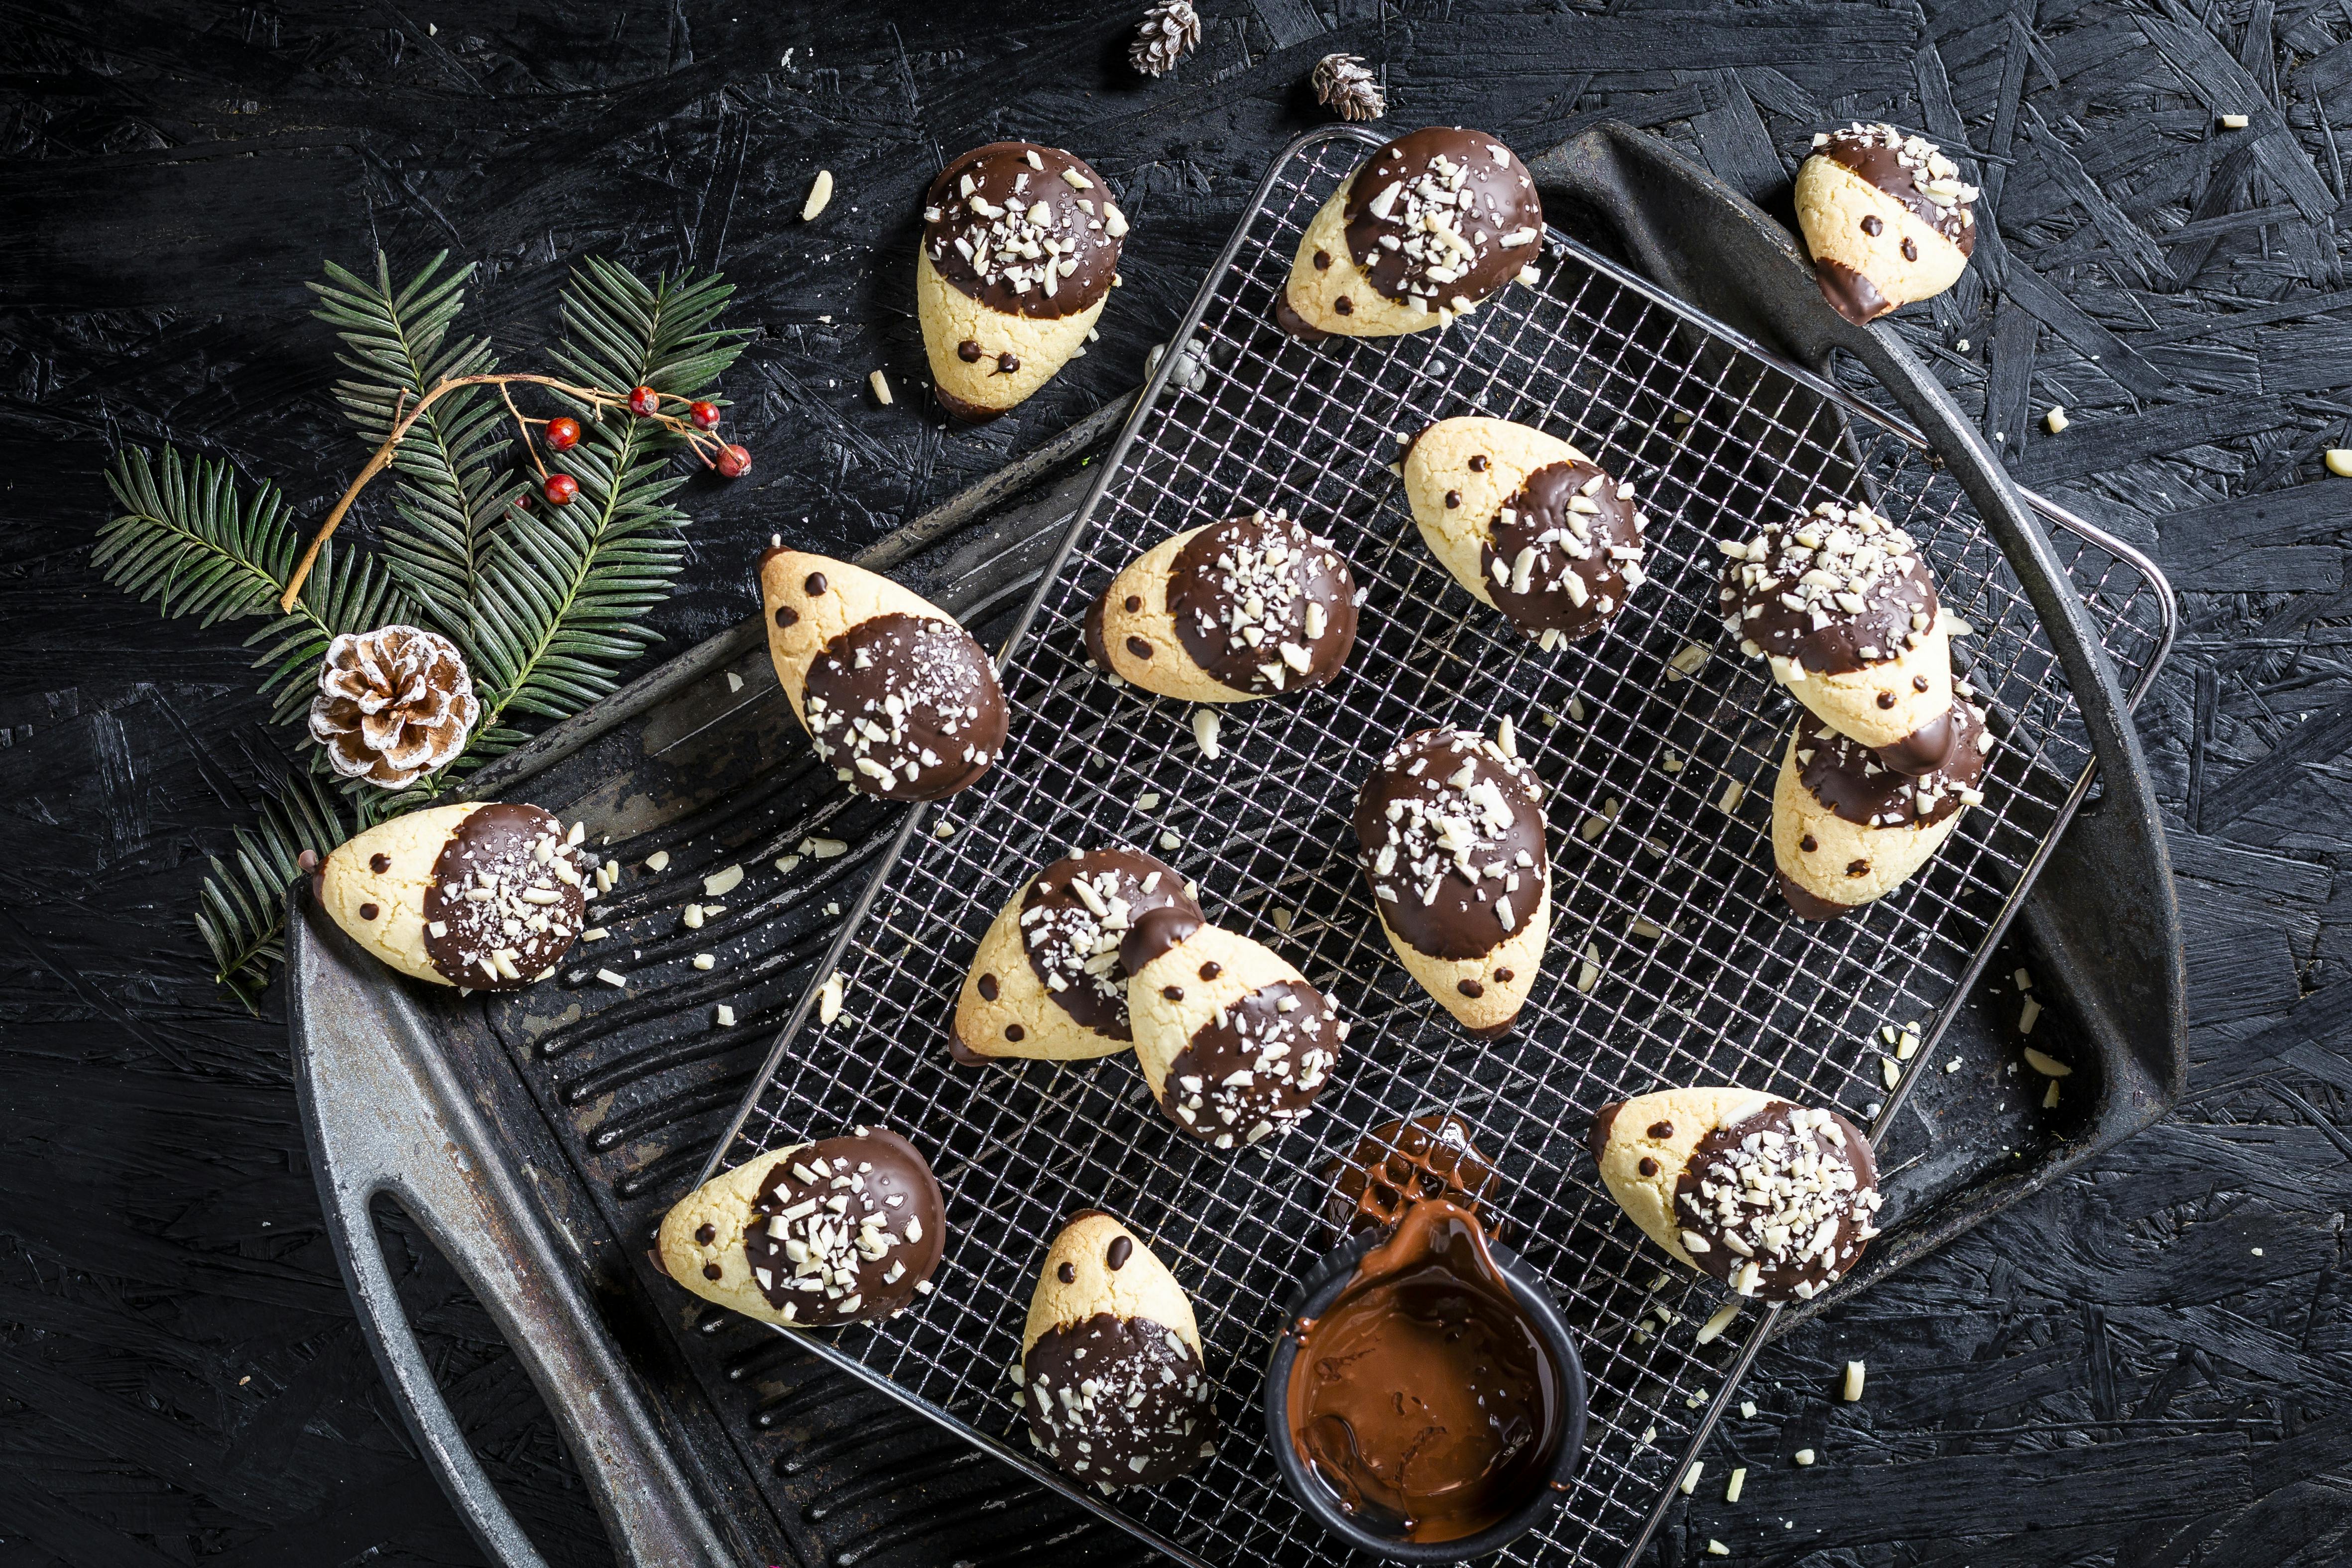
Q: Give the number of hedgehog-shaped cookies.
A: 15